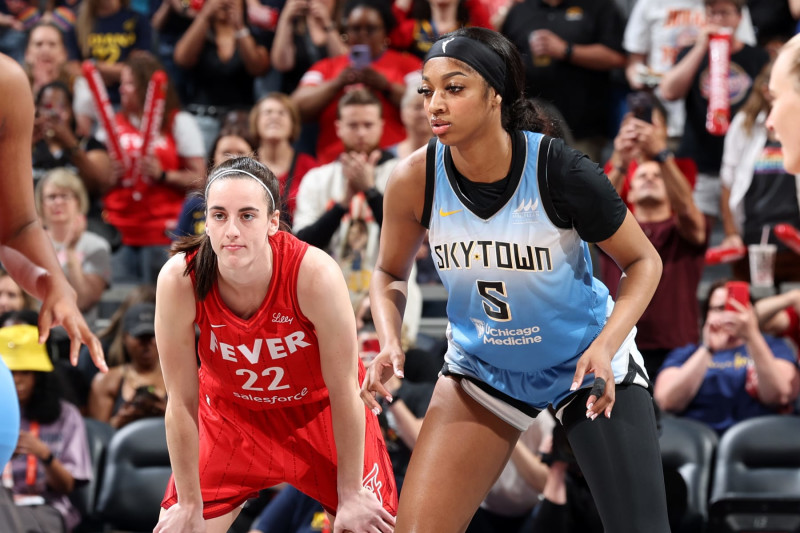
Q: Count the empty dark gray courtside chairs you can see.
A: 3